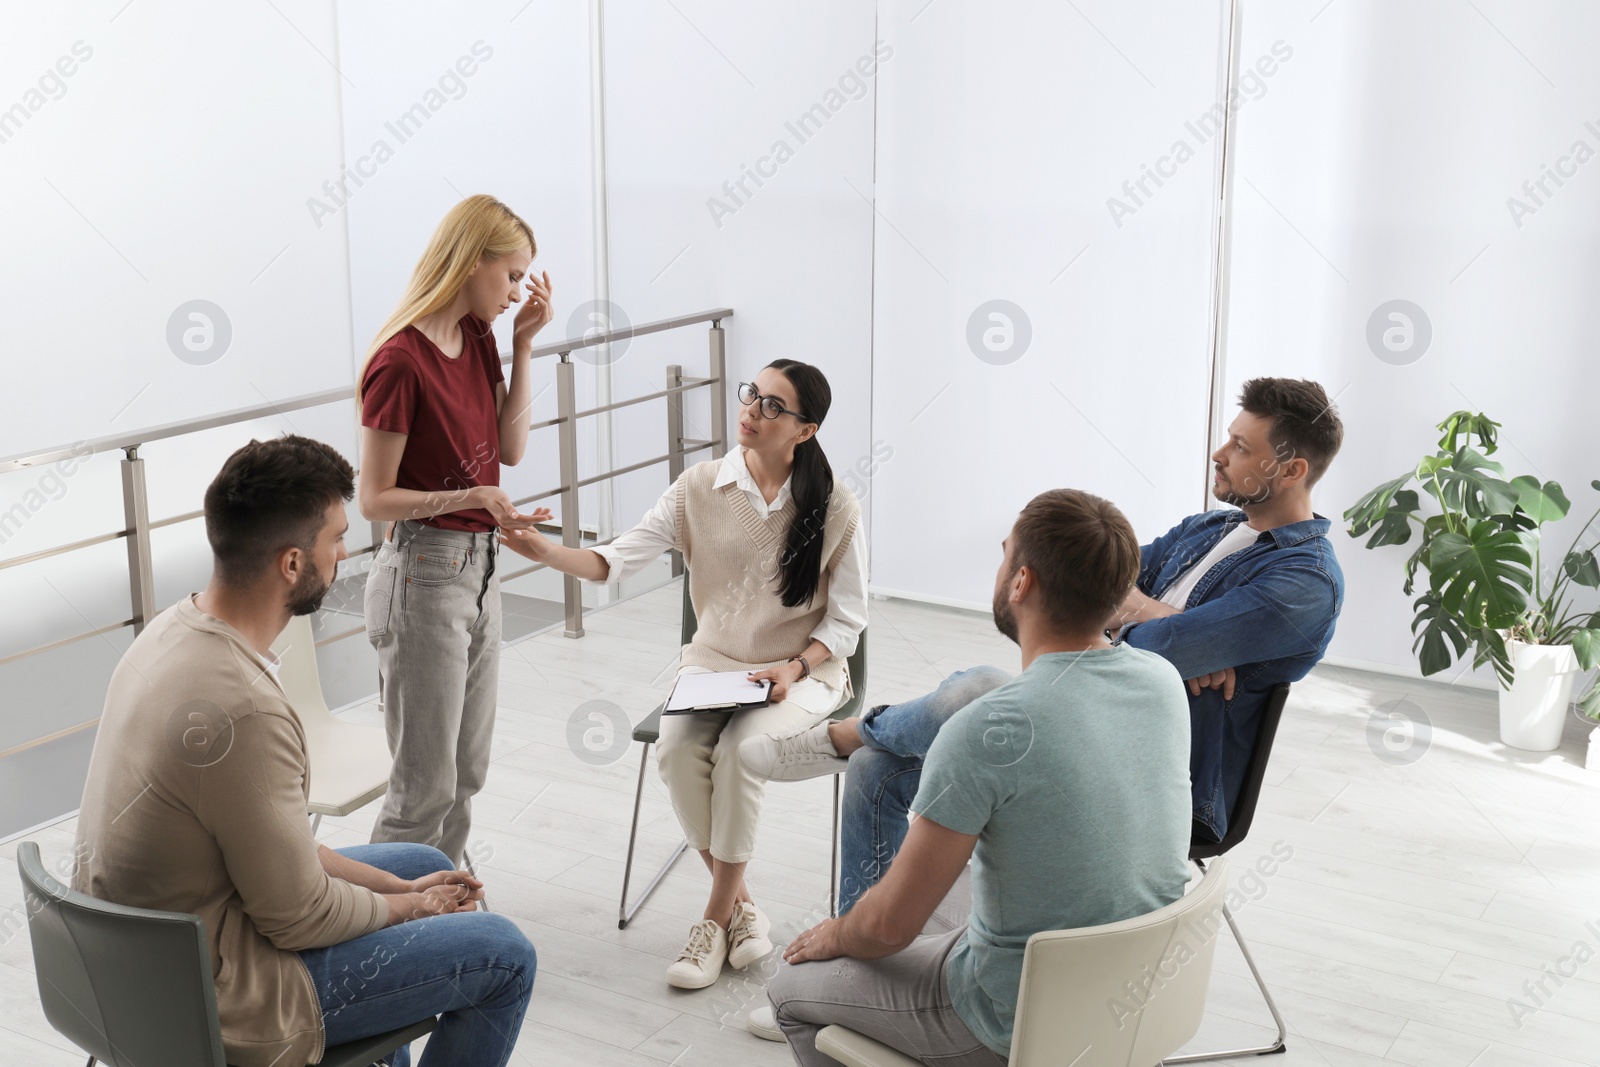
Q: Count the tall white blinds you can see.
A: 5